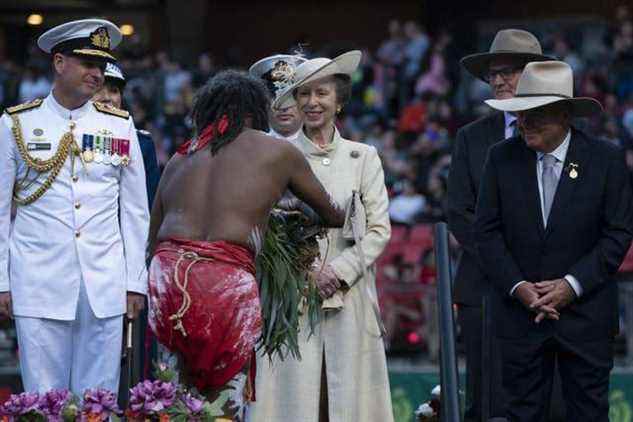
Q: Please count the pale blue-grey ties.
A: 1